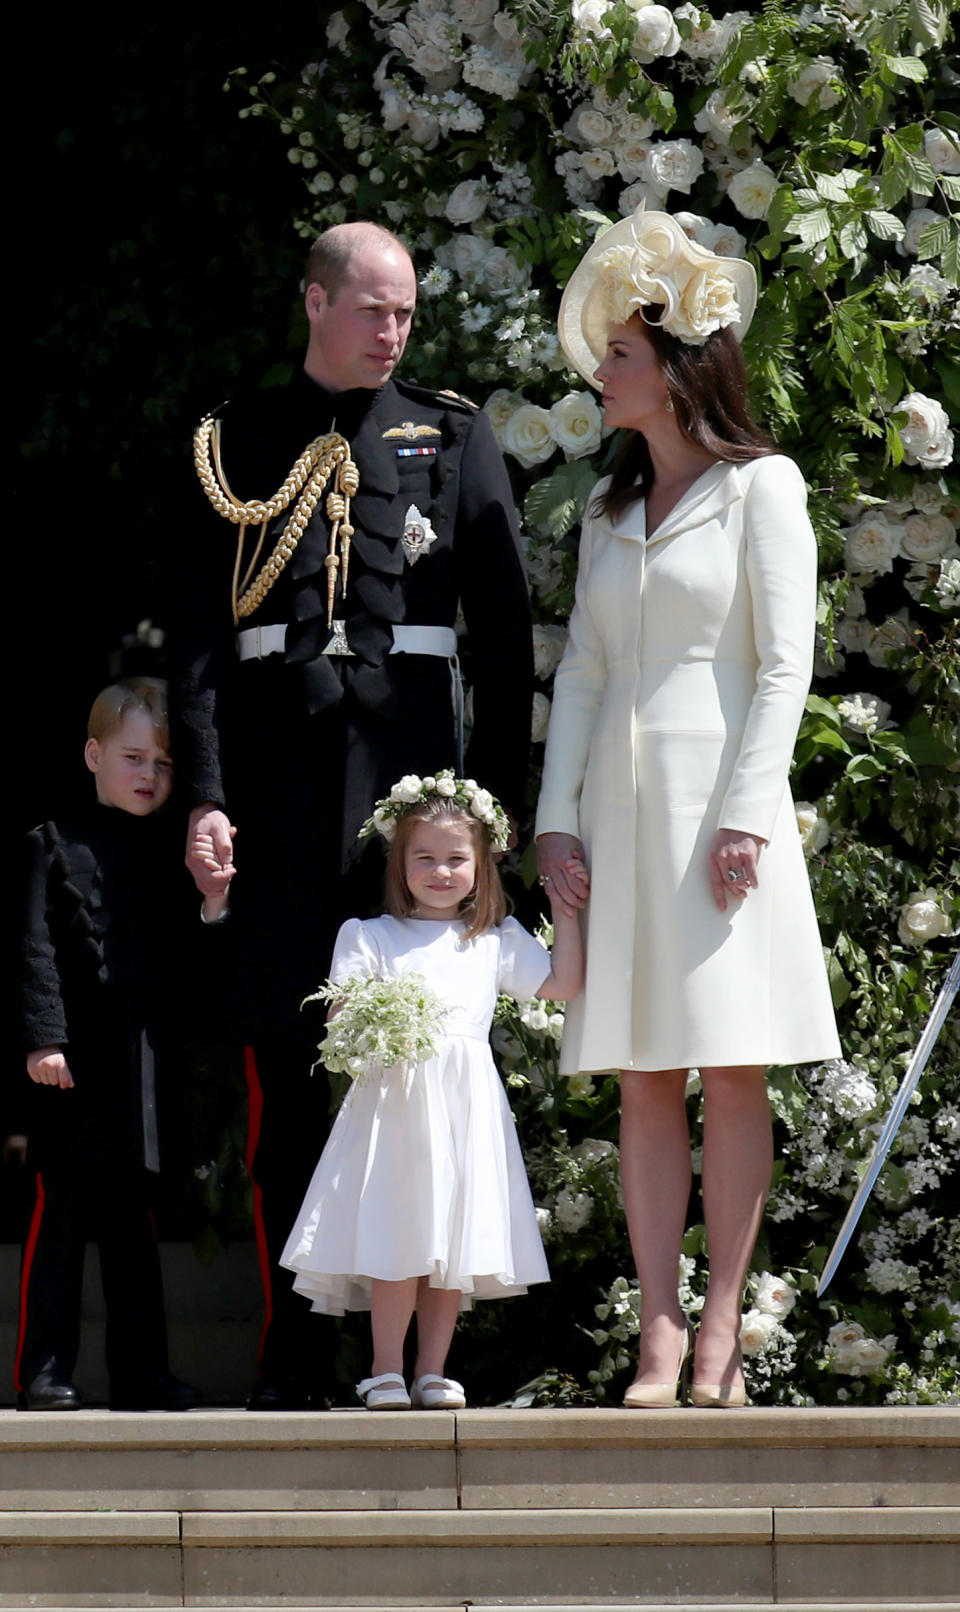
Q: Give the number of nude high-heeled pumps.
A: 2